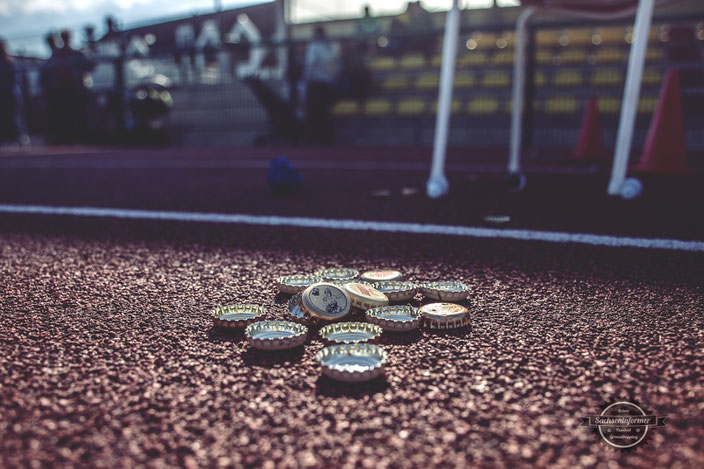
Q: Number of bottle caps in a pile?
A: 15